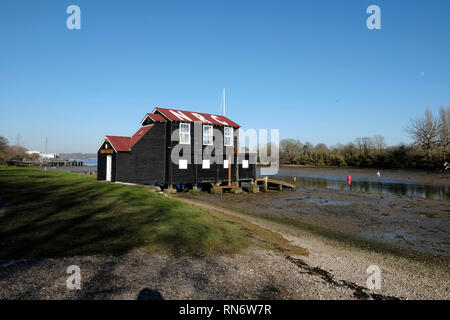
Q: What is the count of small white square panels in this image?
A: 4